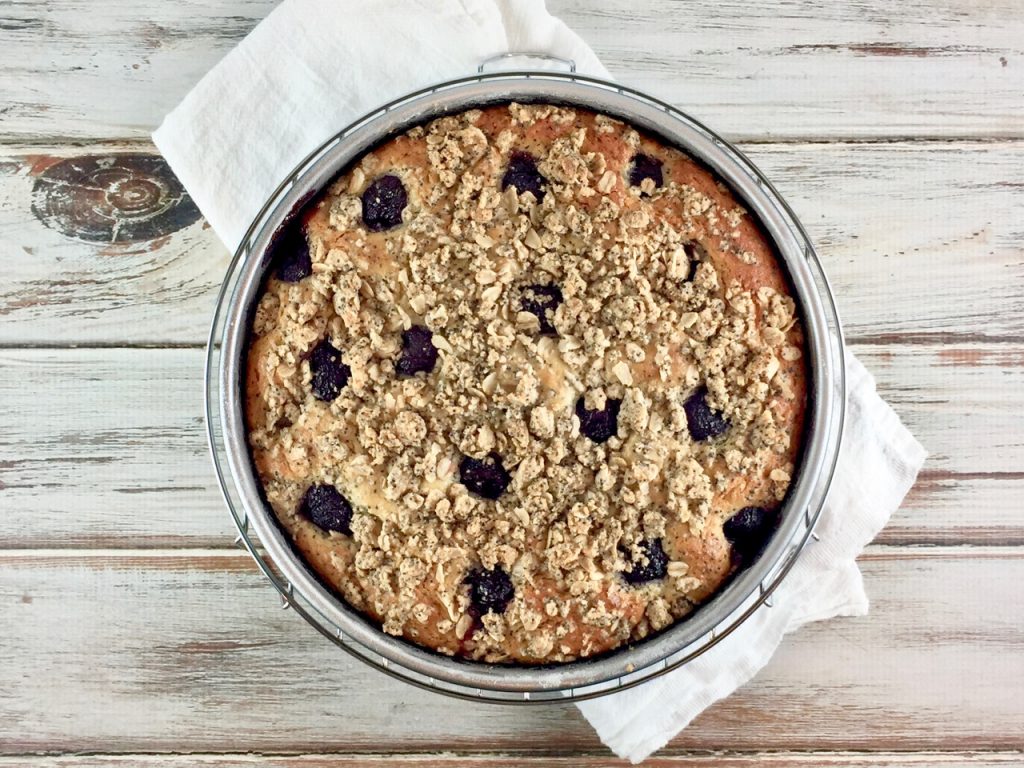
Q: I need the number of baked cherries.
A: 15